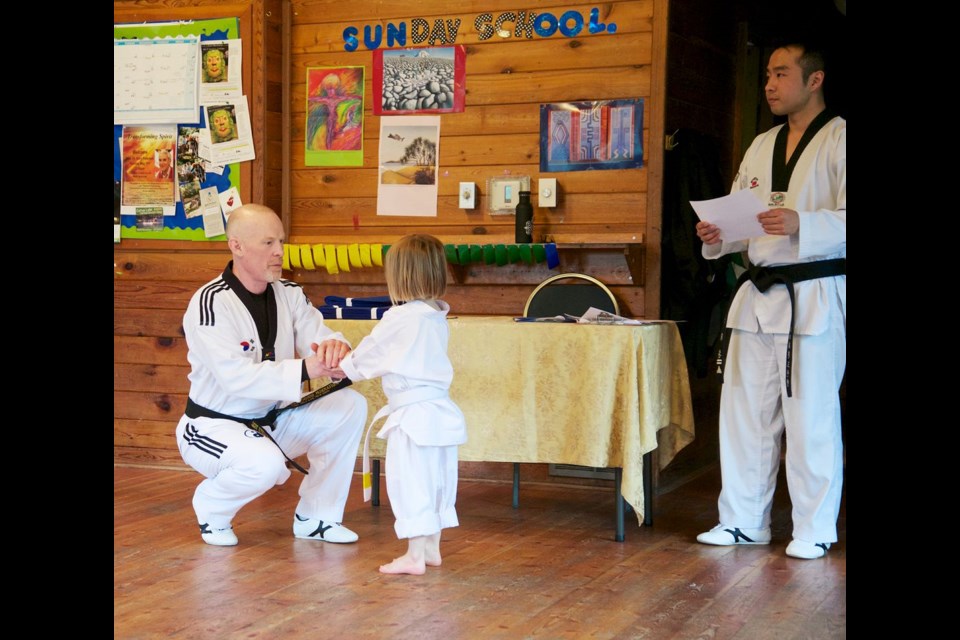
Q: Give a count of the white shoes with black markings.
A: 4